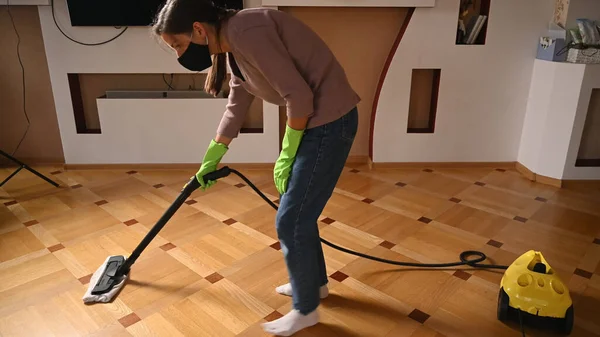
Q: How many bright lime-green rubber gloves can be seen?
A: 2